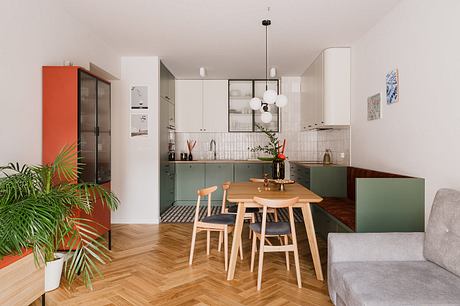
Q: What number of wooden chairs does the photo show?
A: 4